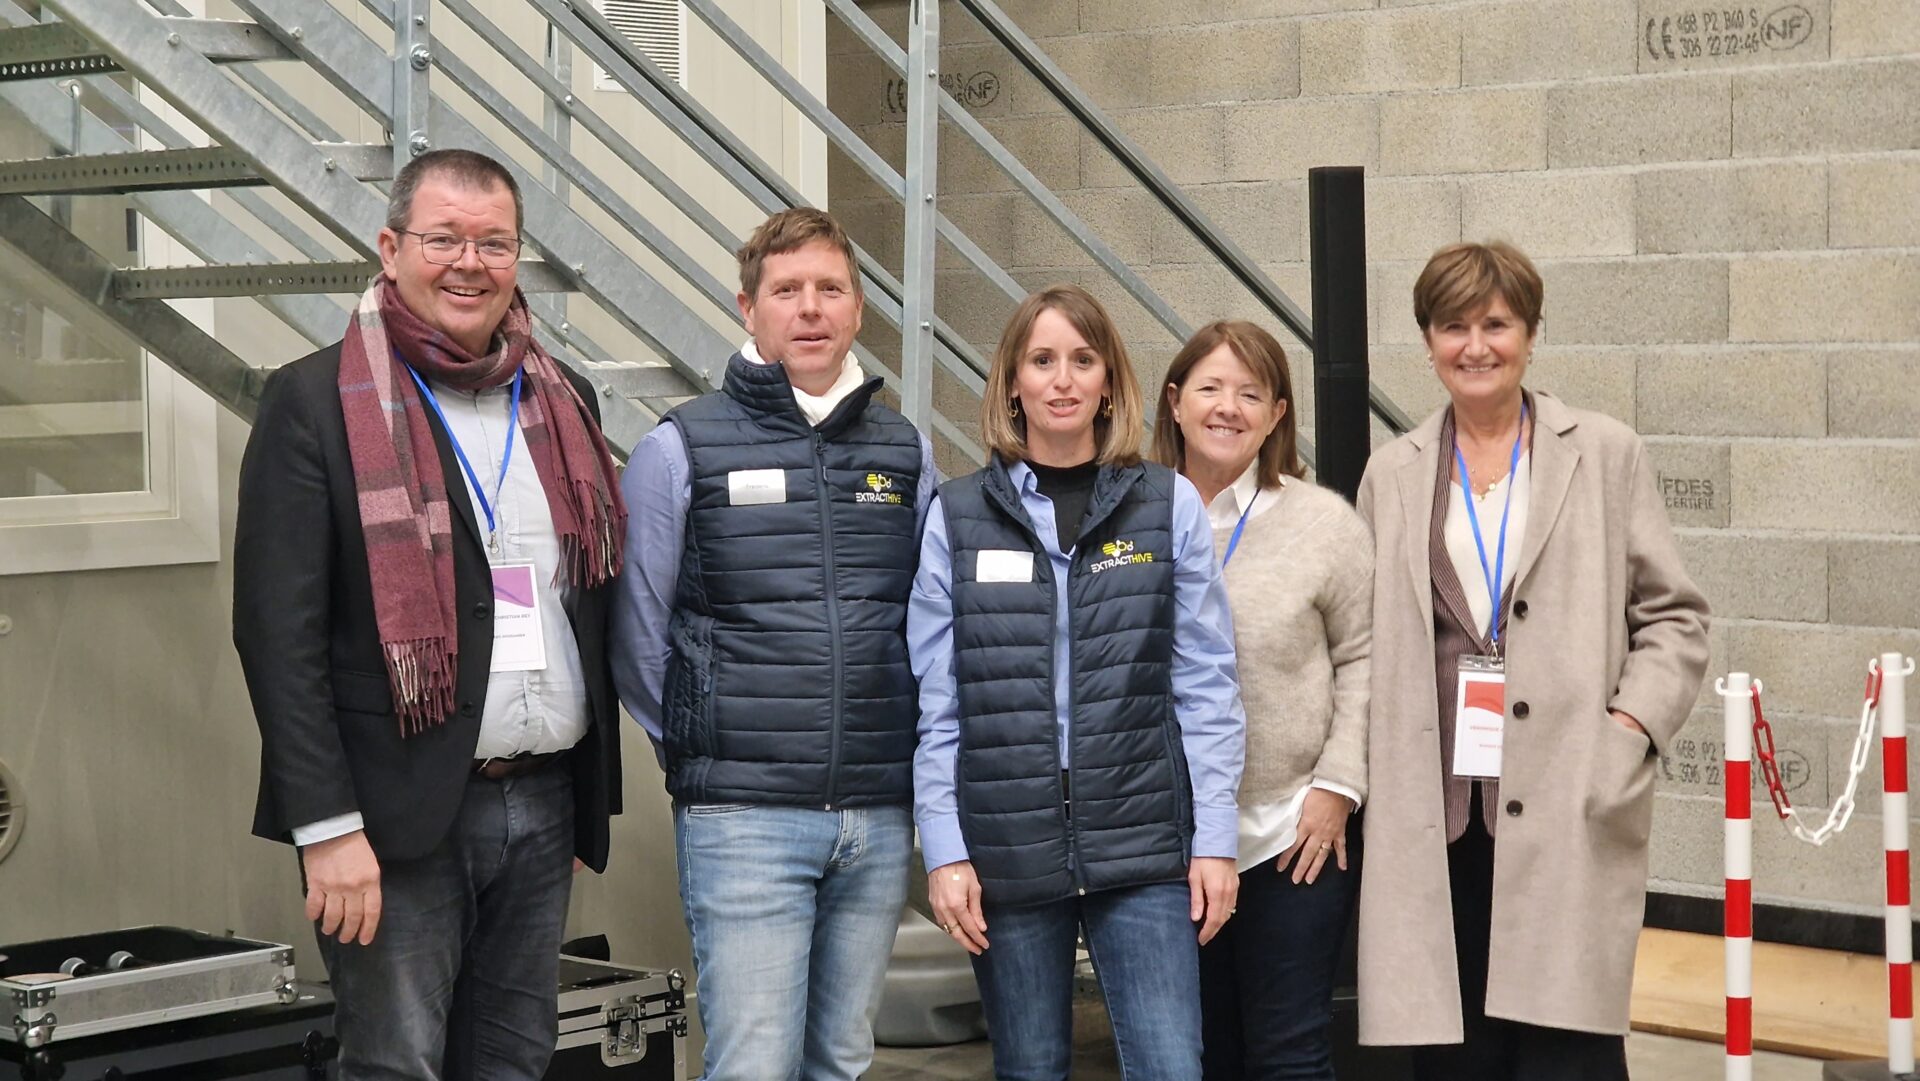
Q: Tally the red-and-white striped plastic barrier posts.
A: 2